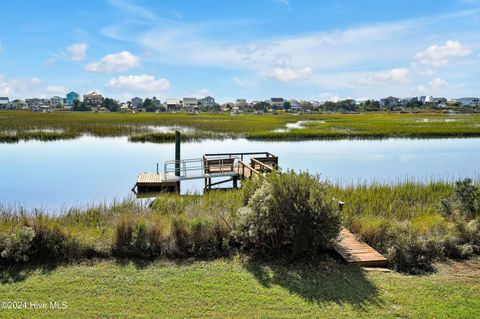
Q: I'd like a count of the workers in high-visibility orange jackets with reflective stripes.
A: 0